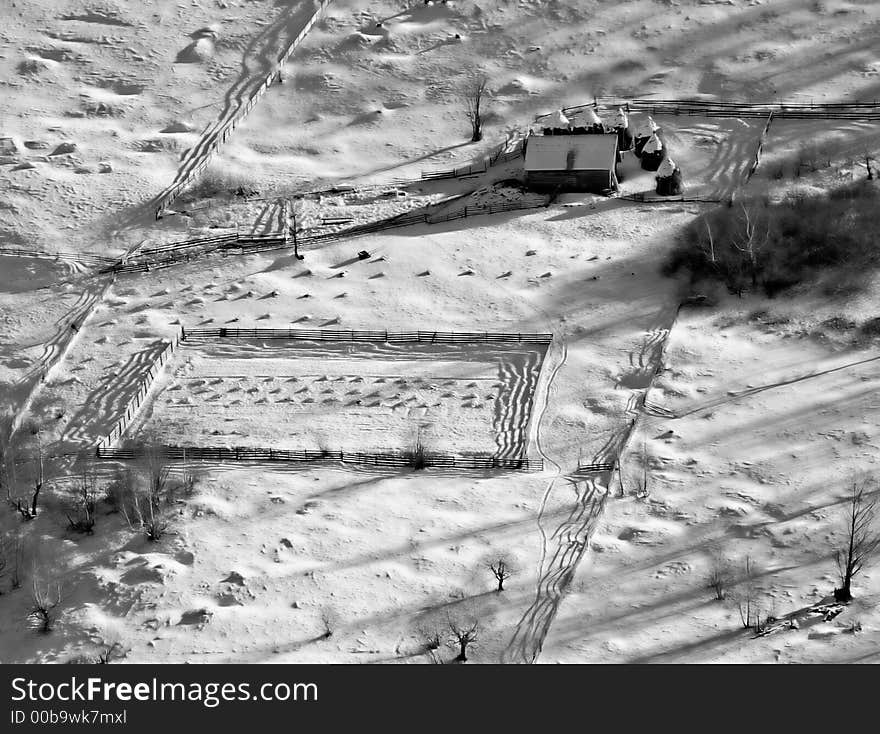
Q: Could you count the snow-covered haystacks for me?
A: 6